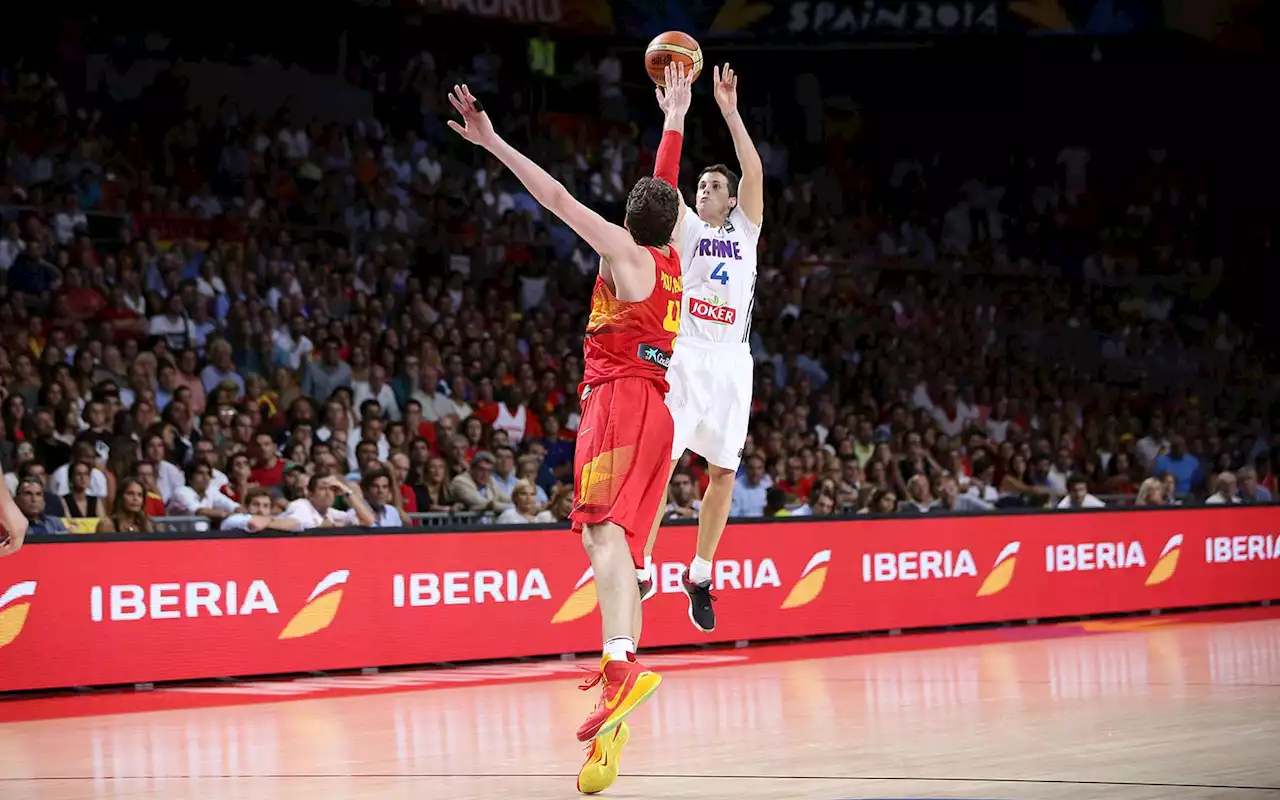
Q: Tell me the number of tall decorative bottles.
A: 0